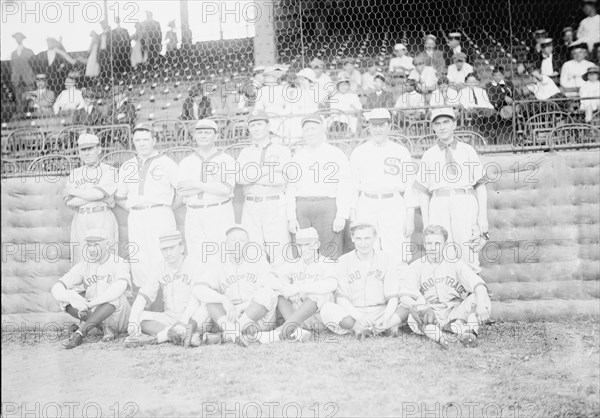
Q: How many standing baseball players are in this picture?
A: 7